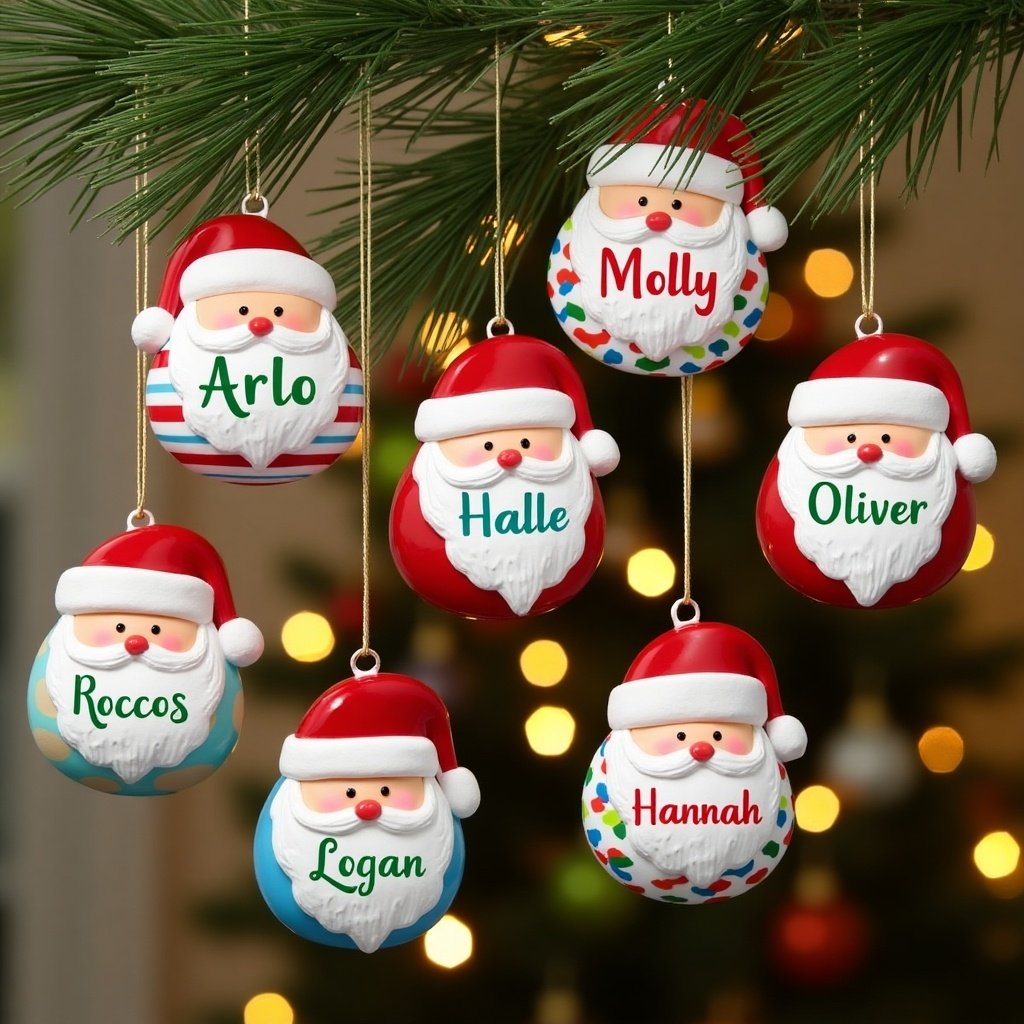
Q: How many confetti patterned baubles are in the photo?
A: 2